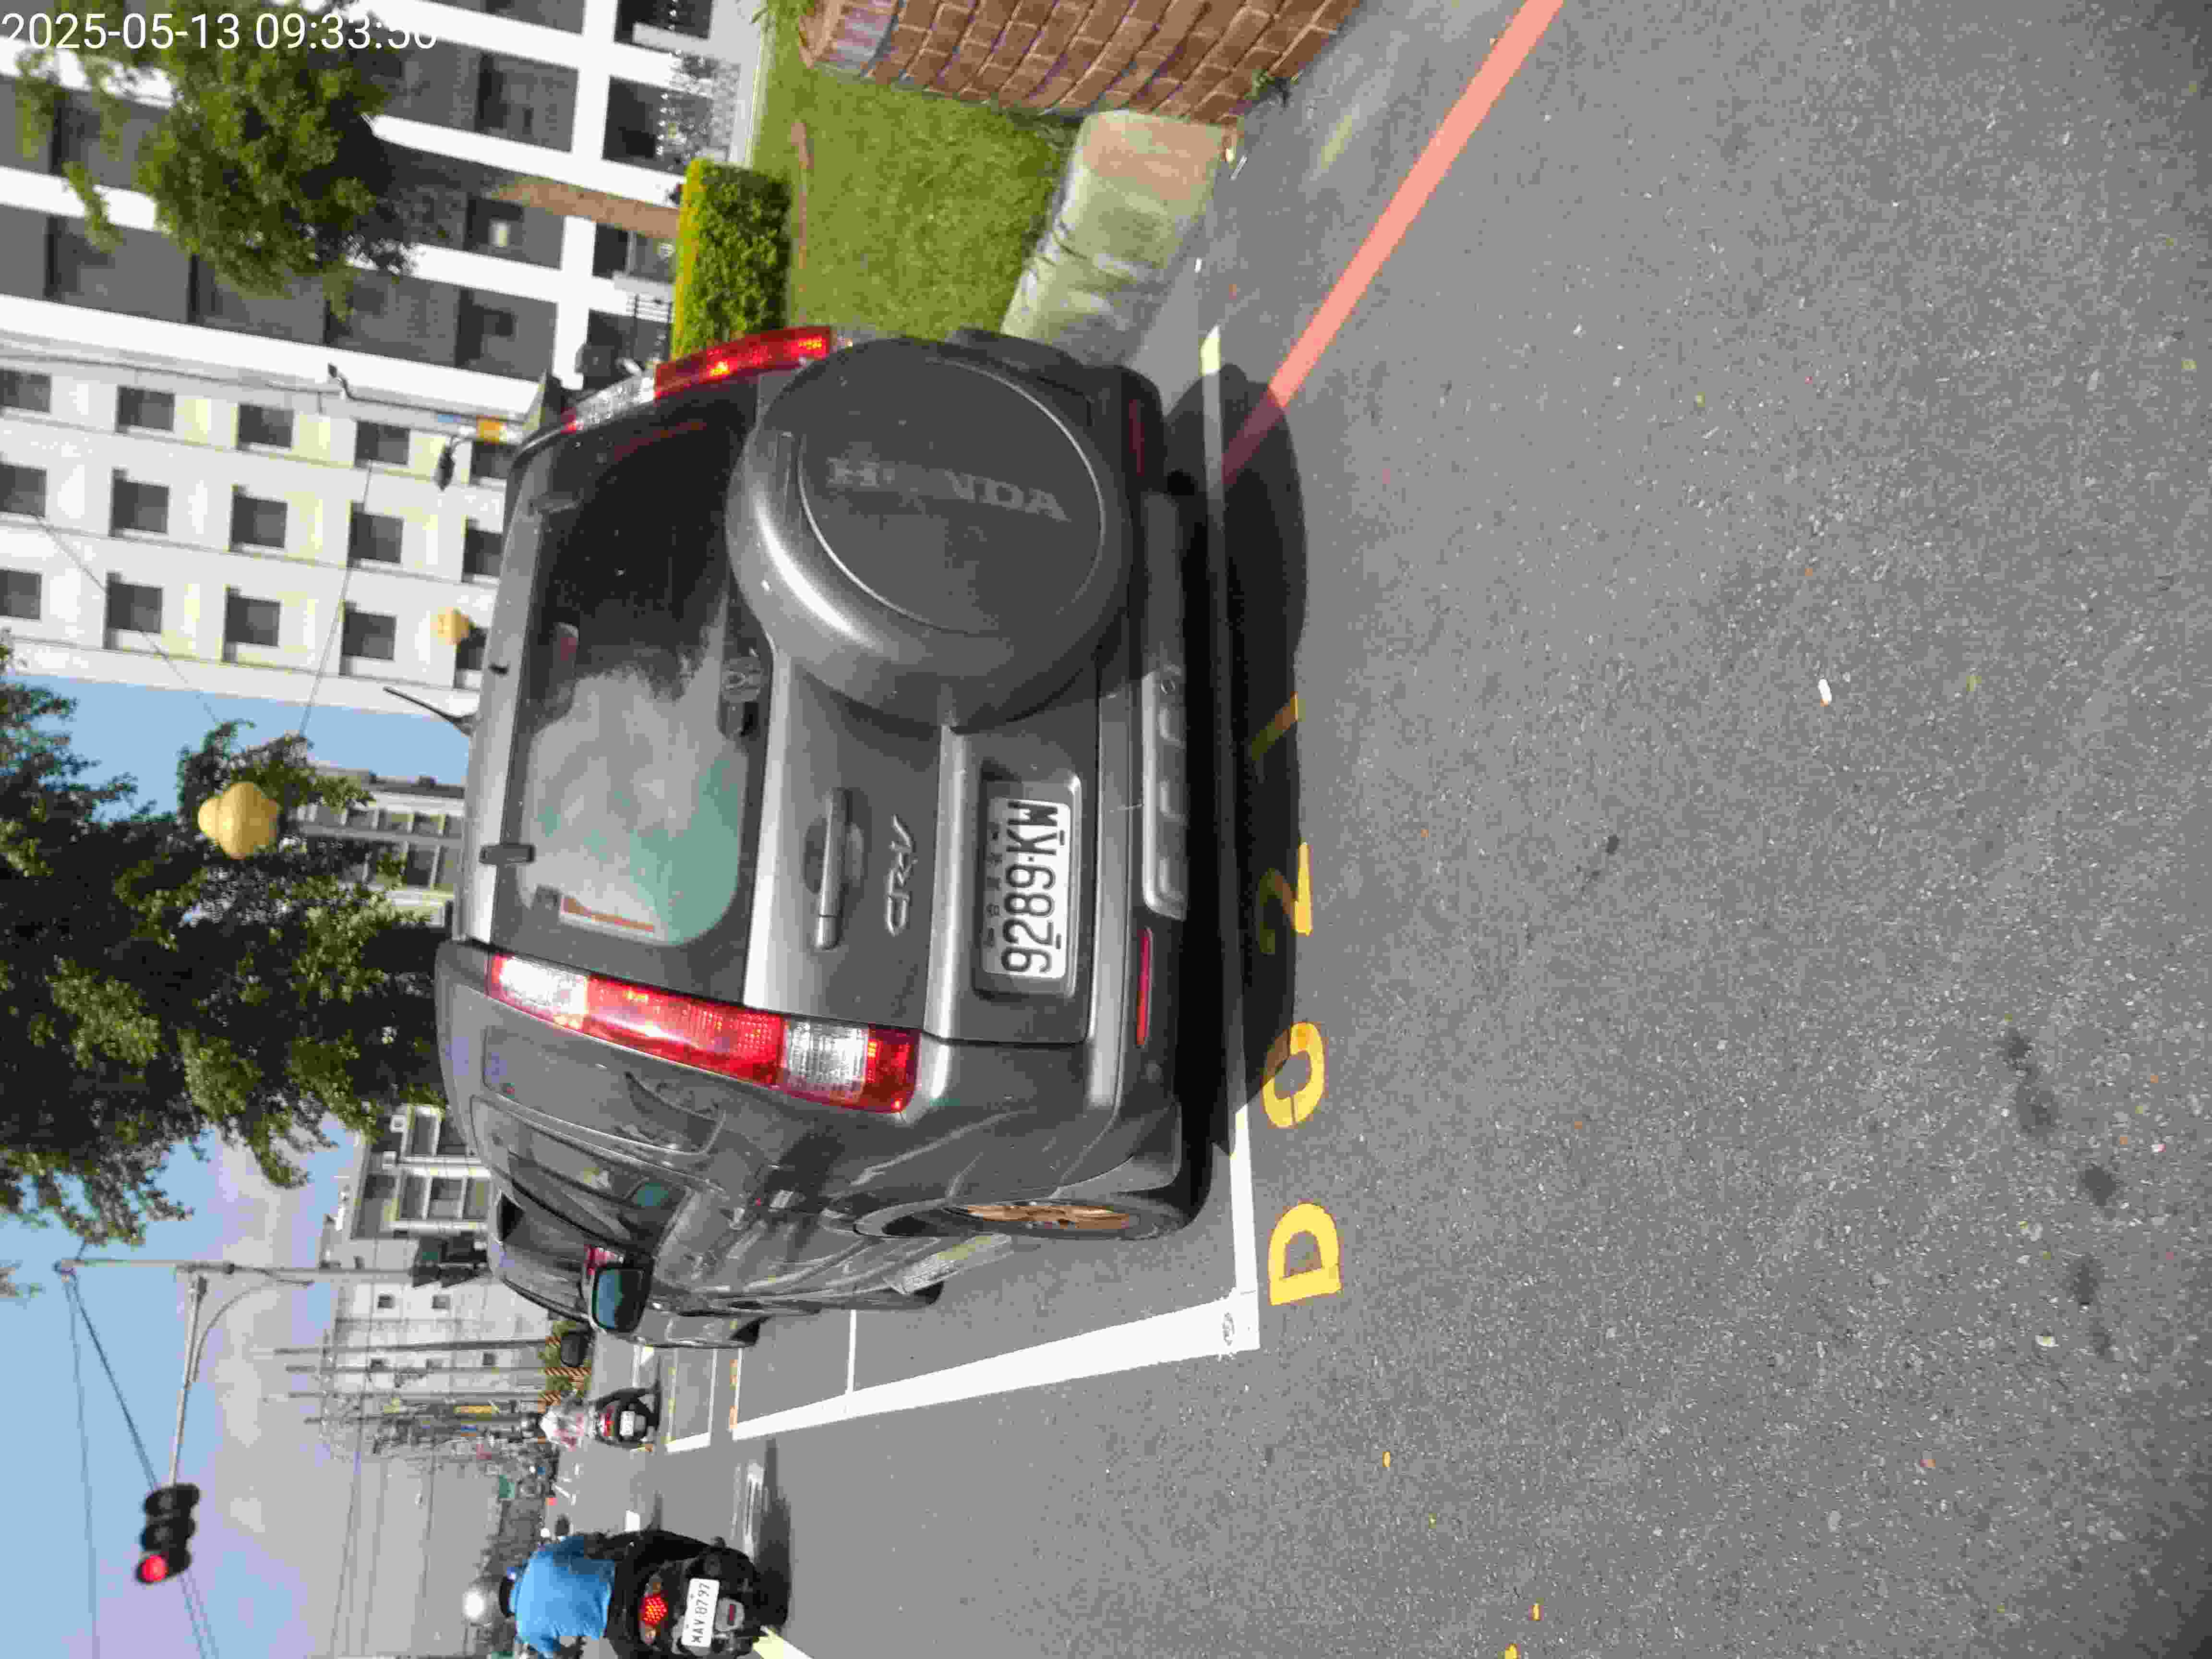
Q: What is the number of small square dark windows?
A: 15